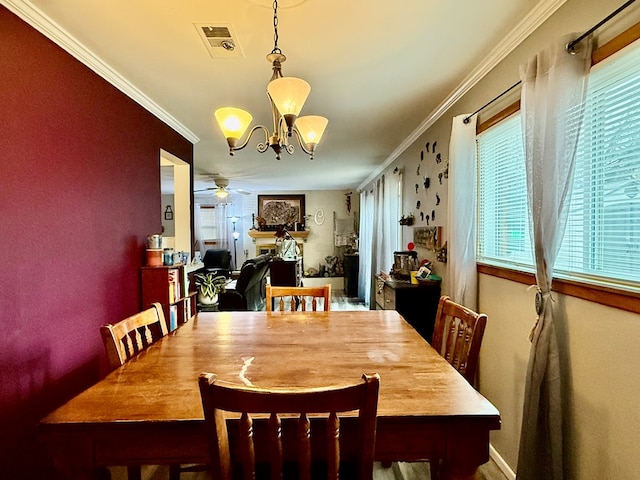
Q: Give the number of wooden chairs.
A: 4